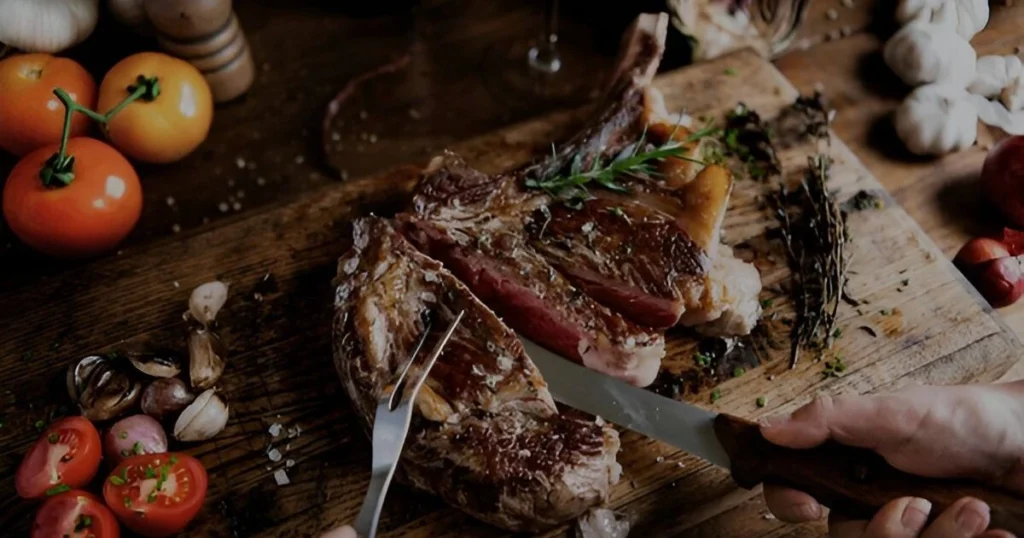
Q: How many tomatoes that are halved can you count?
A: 3